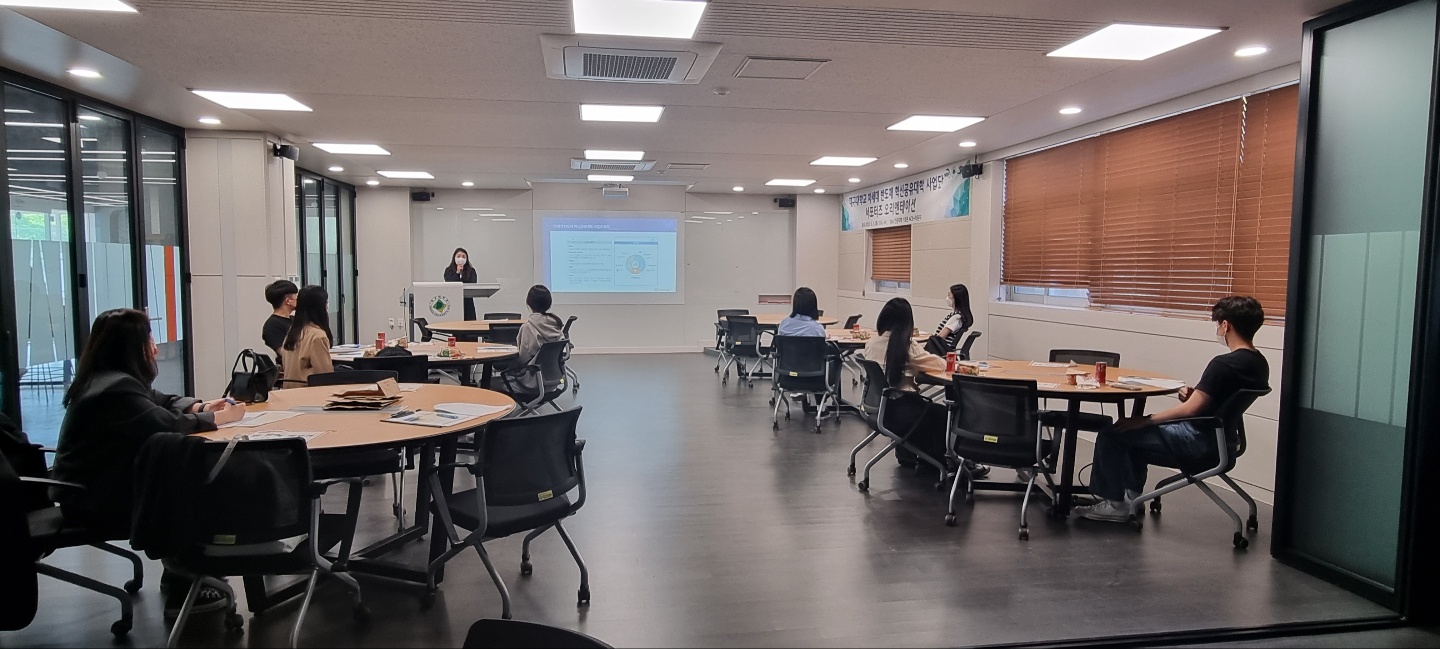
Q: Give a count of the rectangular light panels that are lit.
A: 12